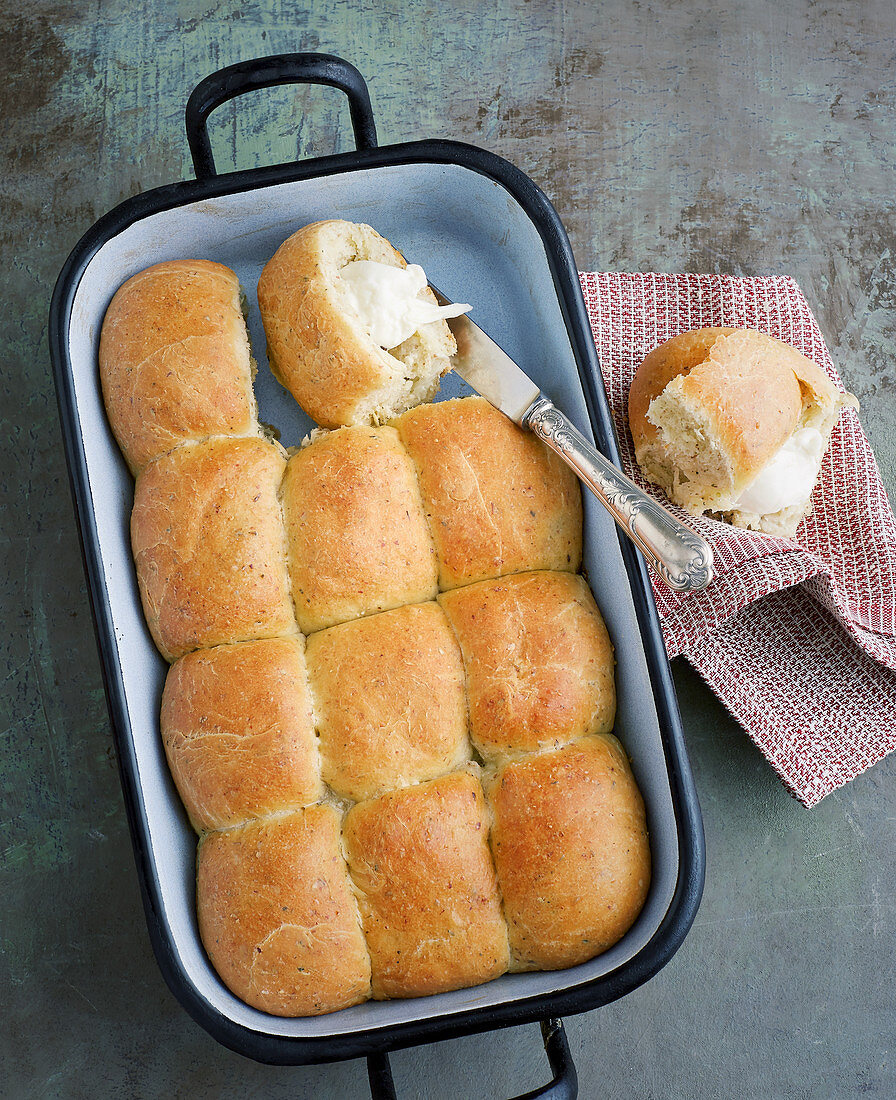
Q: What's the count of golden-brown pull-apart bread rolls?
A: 12